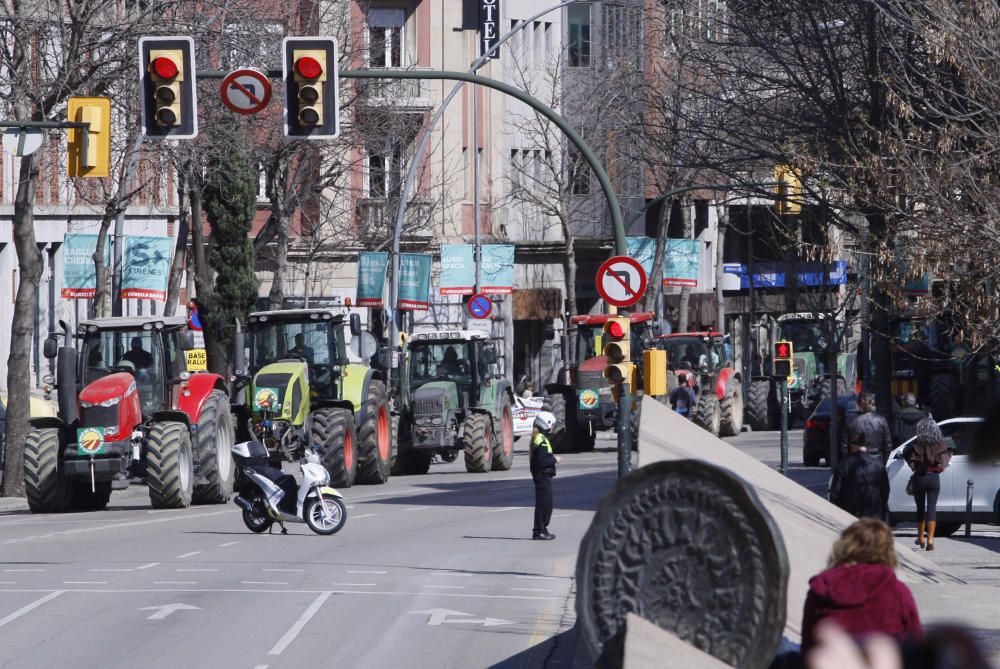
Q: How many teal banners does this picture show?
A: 8